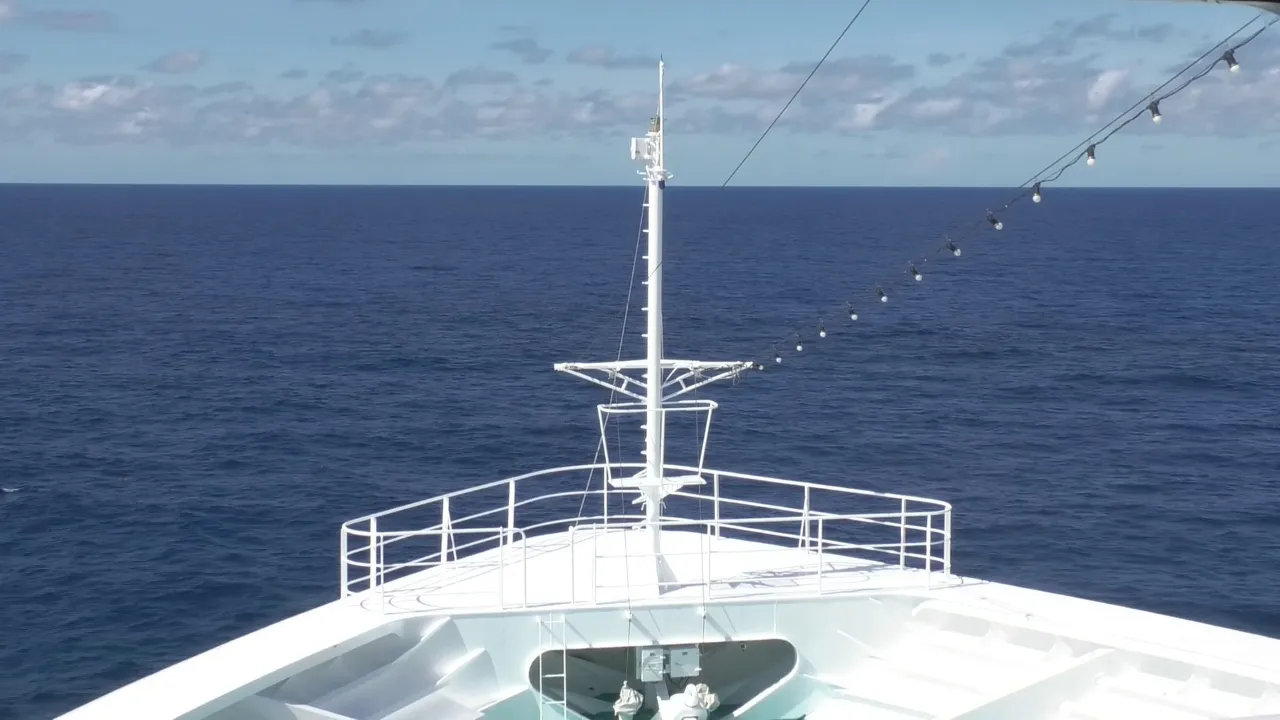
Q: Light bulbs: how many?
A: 13